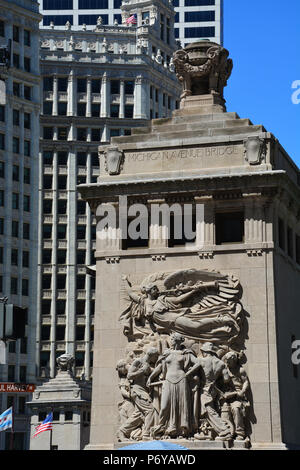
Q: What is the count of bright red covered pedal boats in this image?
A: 0